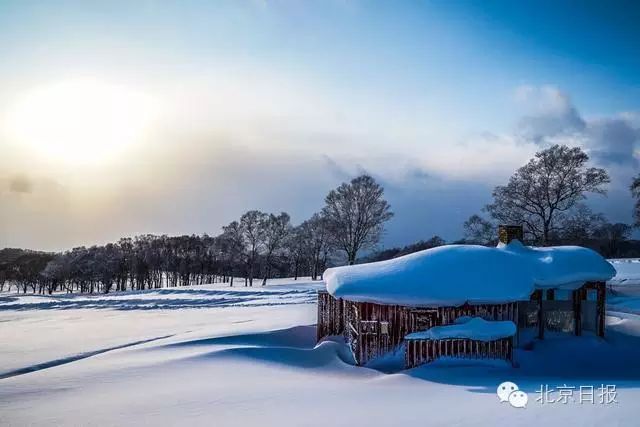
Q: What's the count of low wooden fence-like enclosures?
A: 1